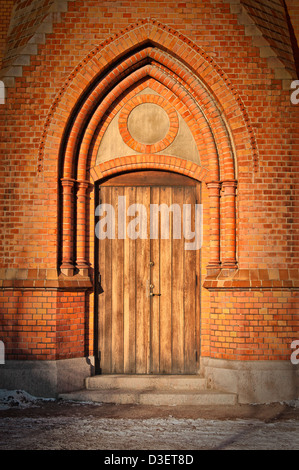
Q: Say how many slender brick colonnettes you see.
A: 4